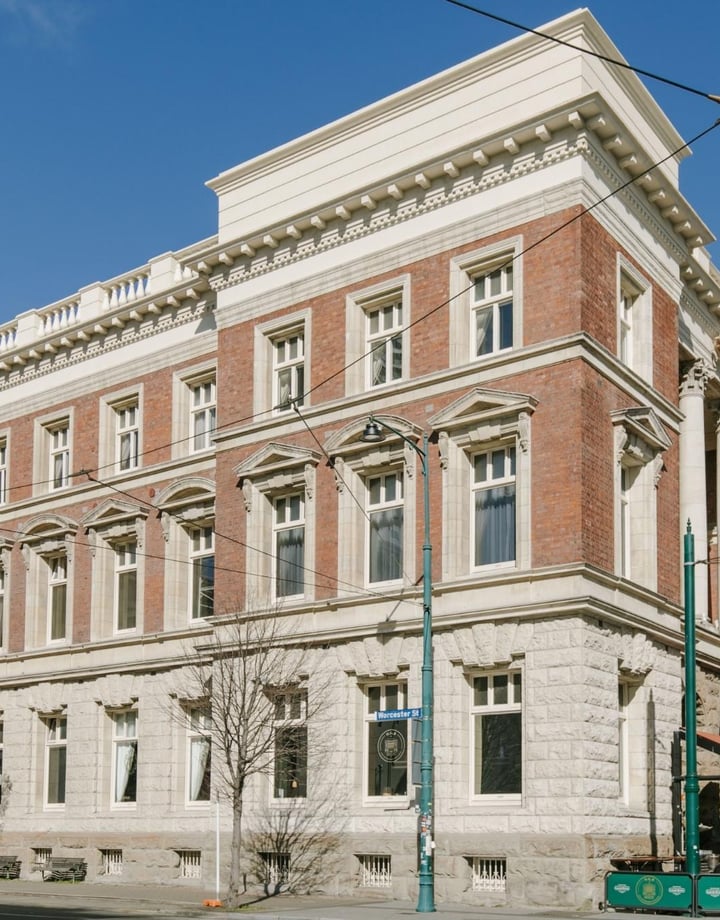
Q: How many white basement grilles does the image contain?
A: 6